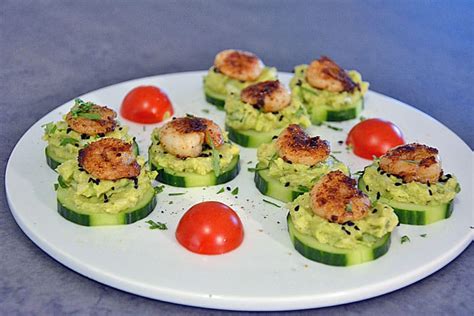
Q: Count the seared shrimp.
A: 9